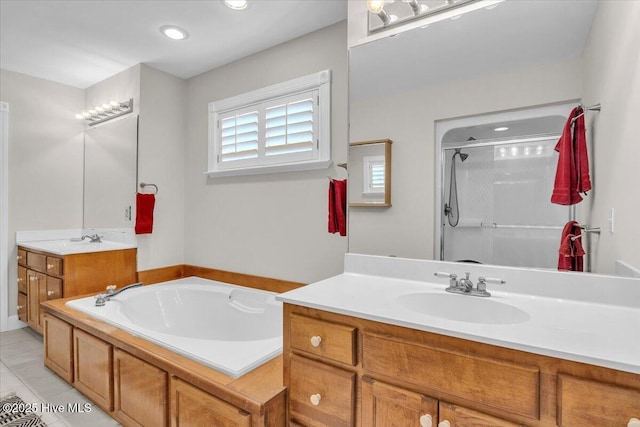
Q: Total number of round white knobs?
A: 12